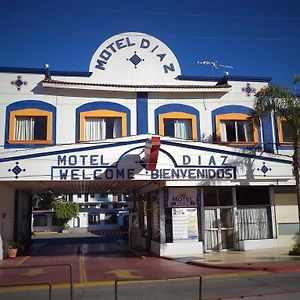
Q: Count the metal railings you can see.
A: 3